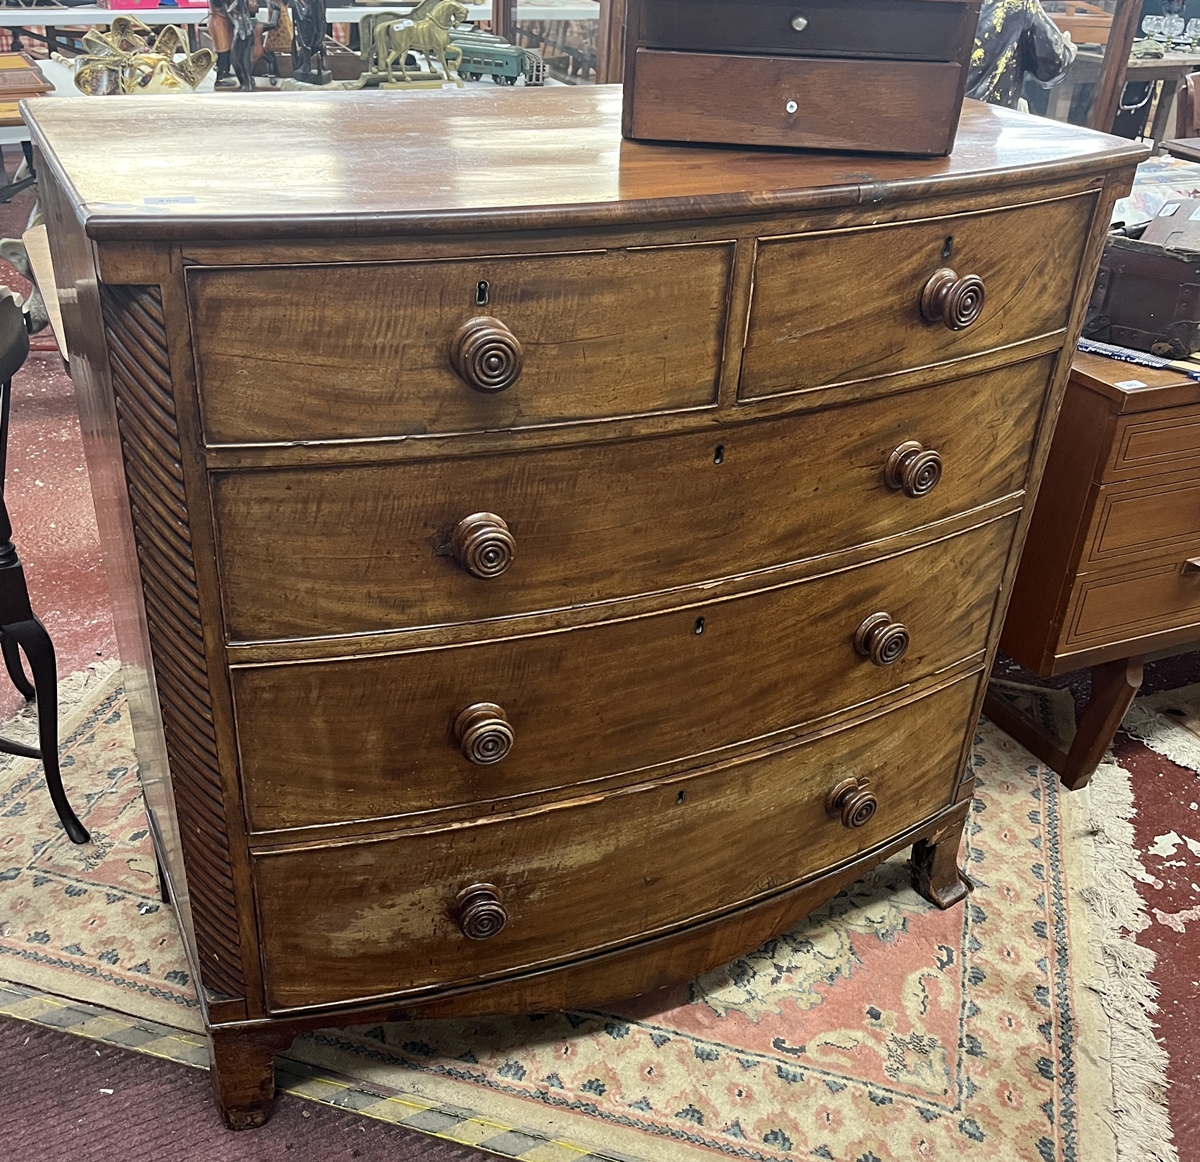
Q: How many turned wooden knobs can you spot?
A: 8